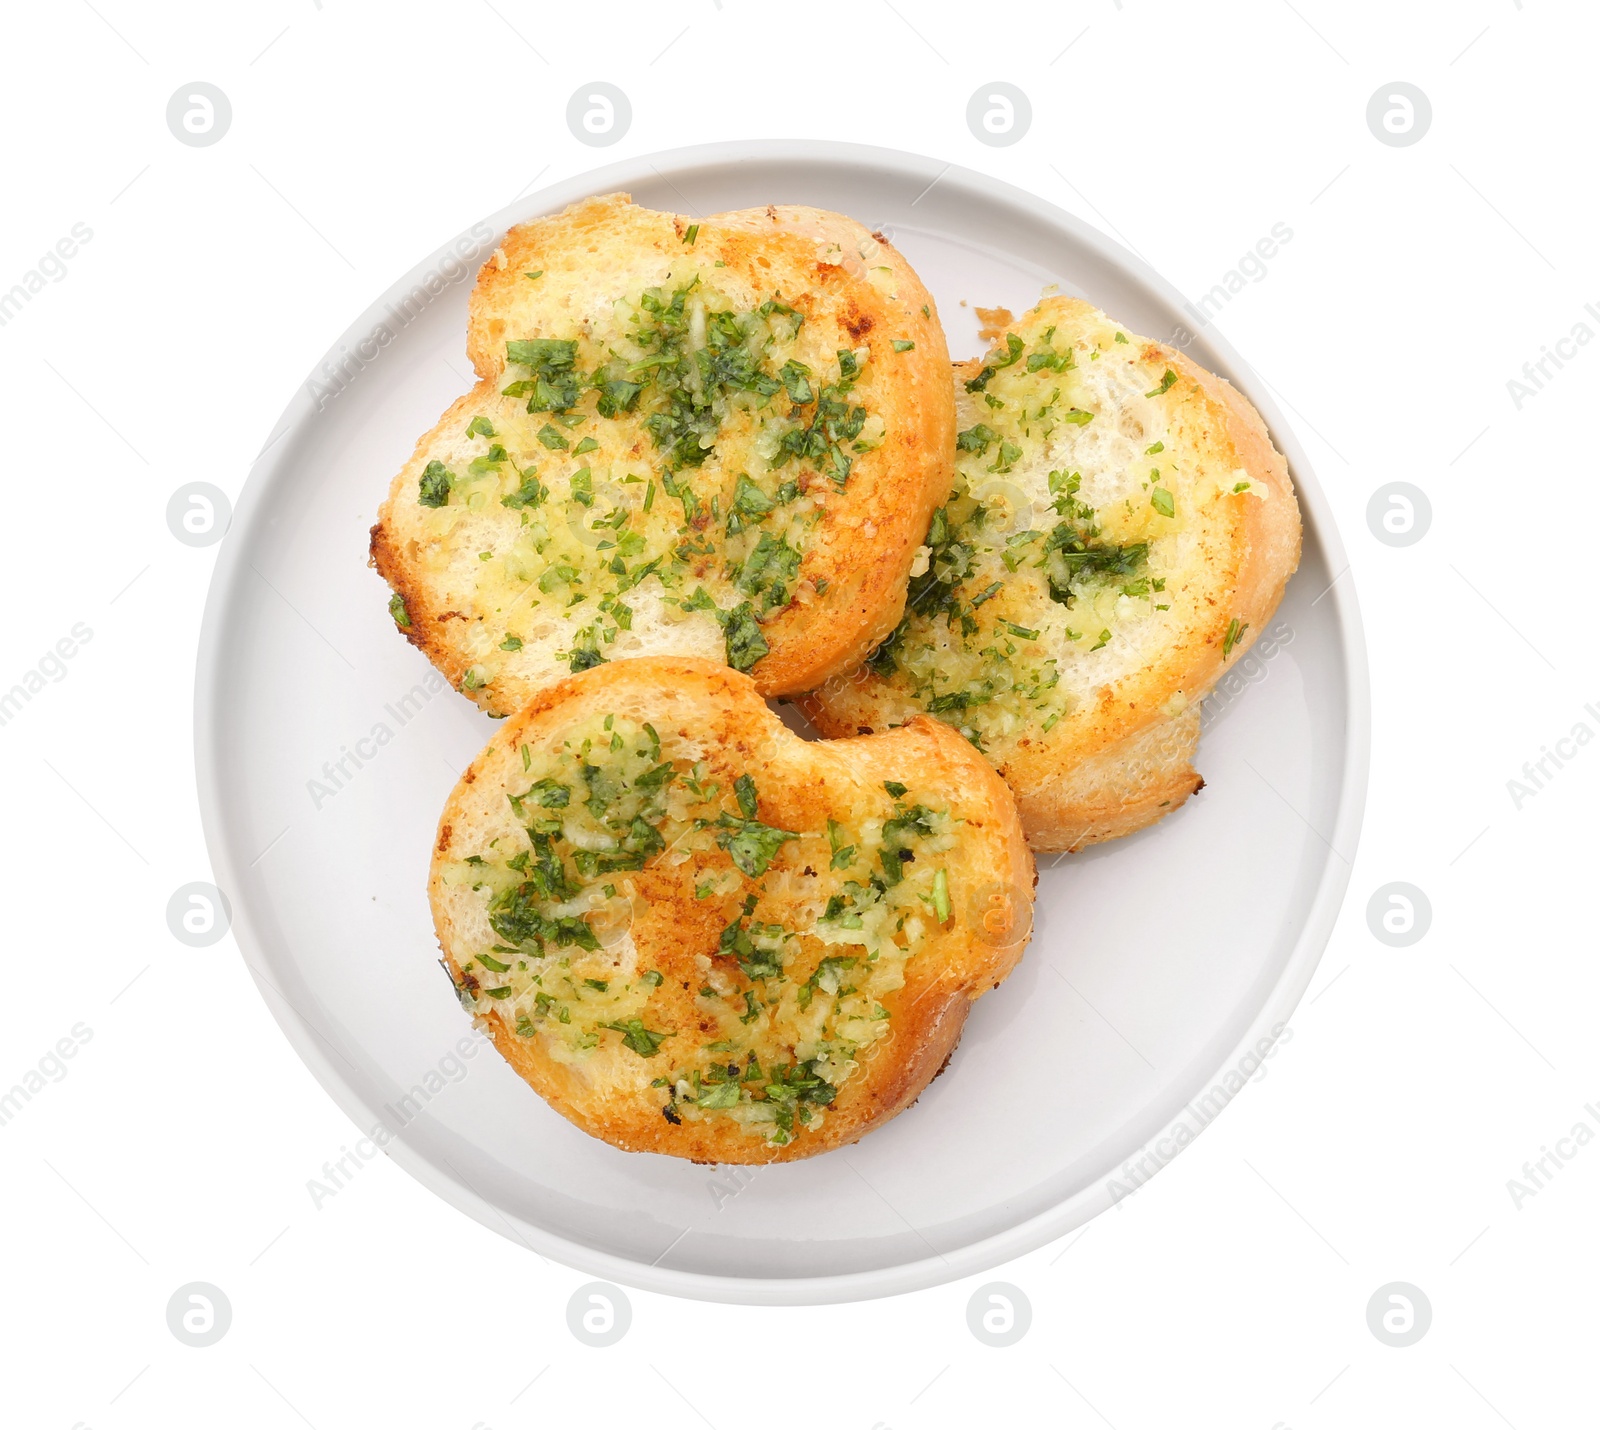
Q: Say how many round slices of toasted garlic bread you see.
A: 3